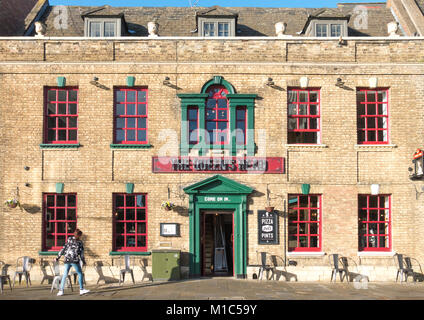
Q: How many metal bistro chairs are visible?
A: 8